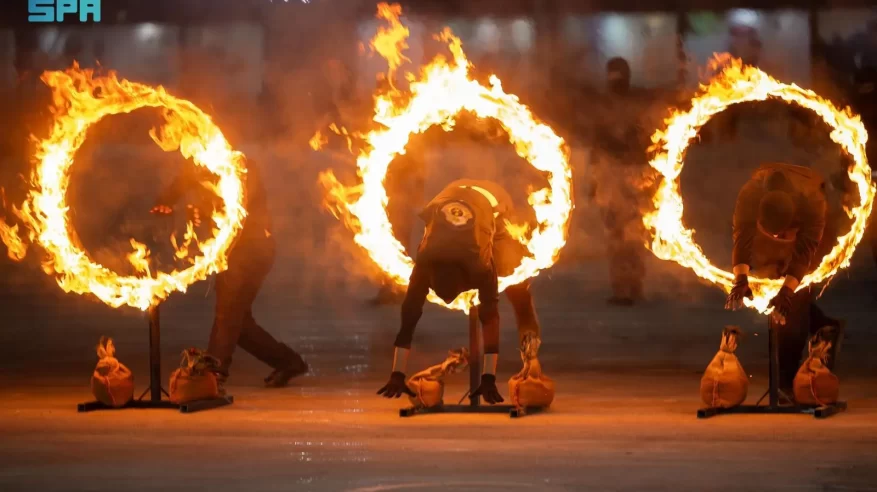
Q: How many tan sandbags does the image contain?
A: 6